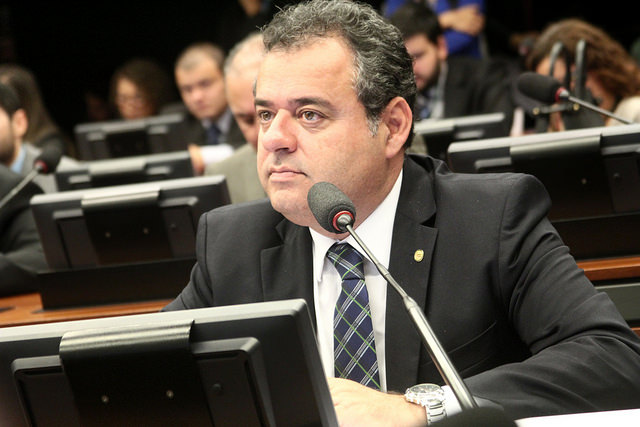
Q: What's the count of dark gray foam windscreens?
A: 3